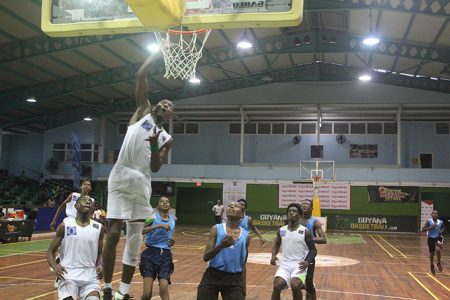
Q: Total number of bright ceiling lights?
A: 7